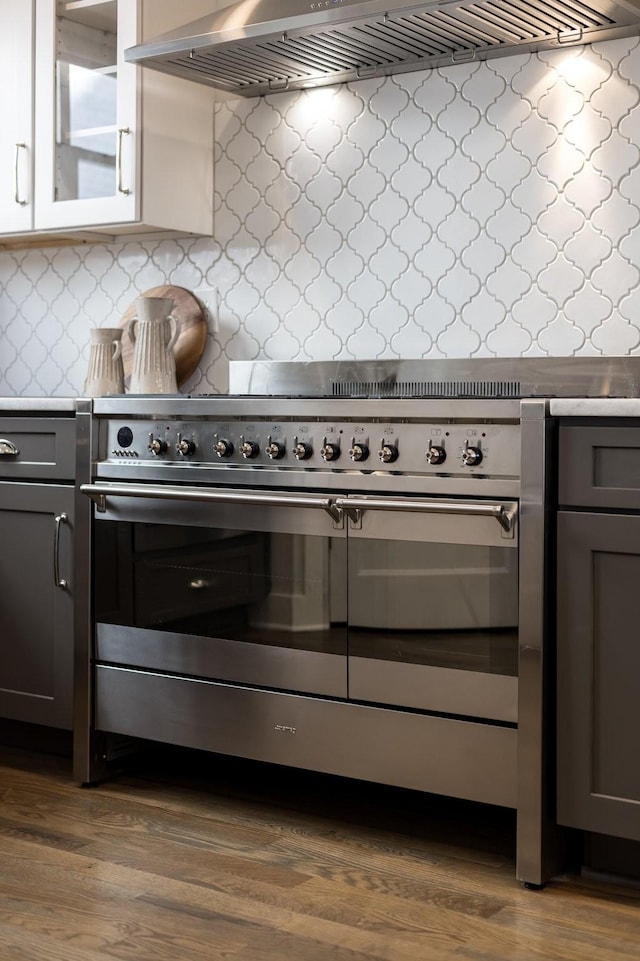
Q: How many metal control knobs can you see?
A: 11